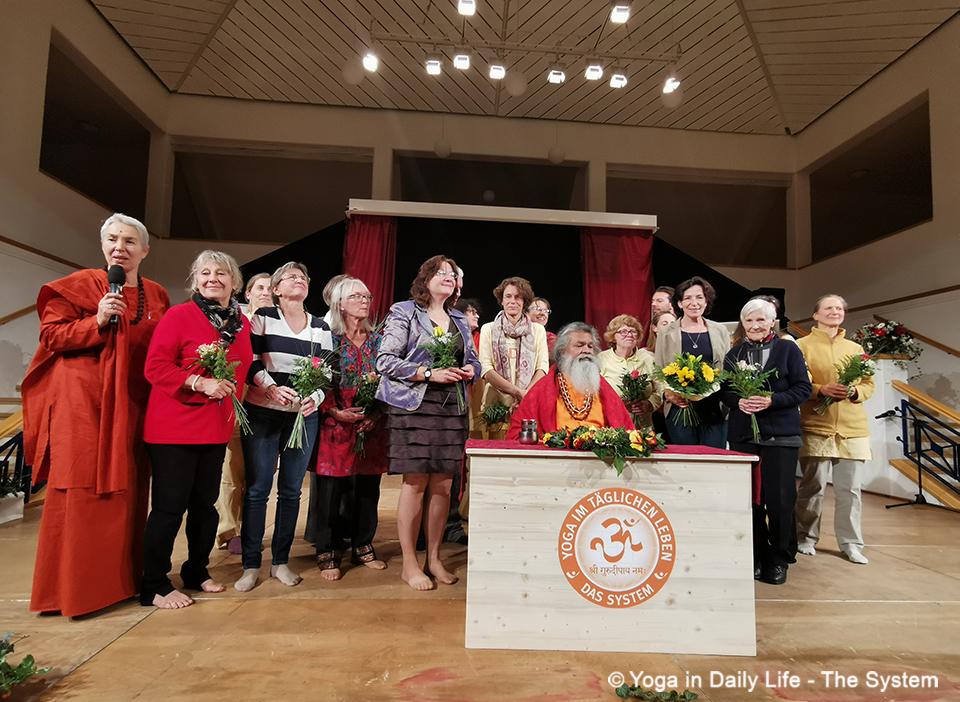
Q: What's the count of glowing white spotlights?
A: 10